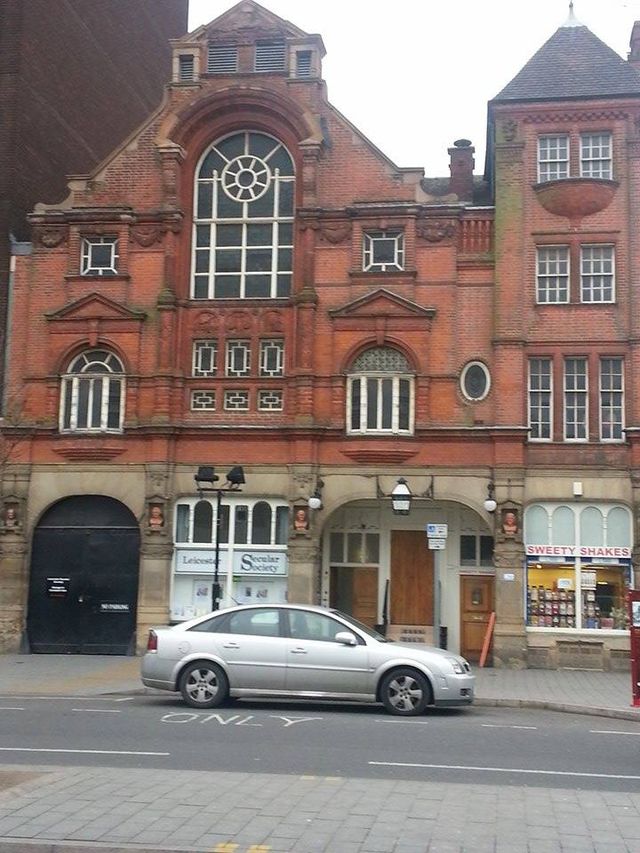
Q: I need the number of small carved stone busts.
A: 4